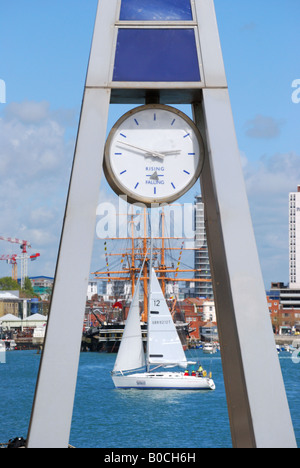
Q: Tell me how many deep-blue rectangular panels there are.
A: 2